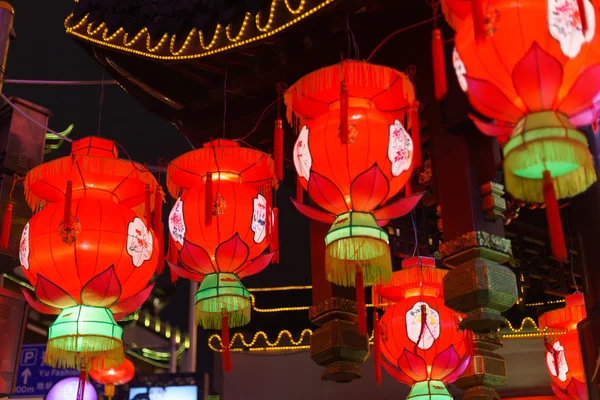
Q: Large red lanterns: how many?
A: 6